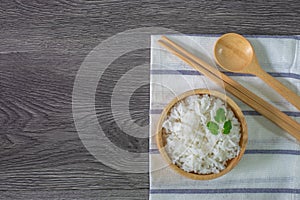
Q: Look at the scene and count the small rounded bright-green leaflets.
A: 3